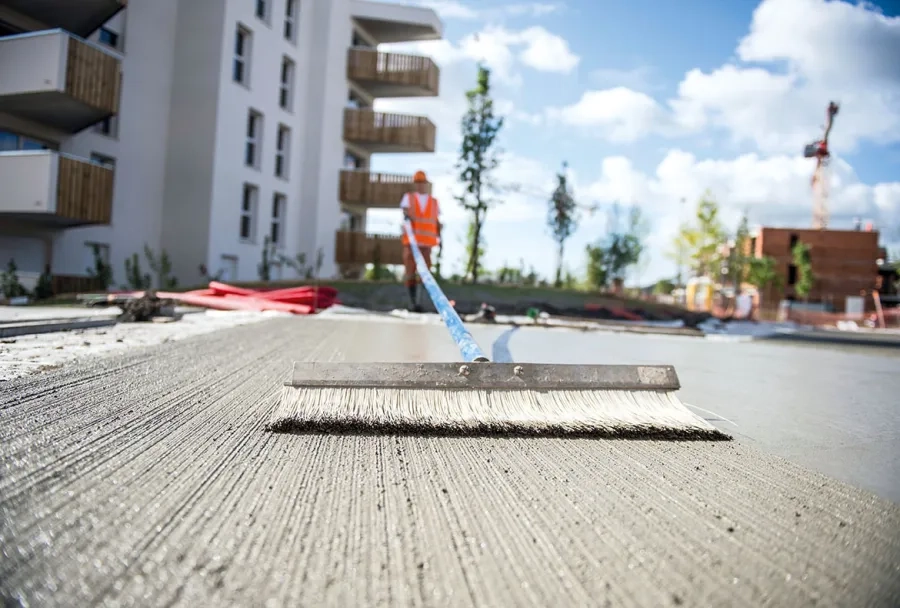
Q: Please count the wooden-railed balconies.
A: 6